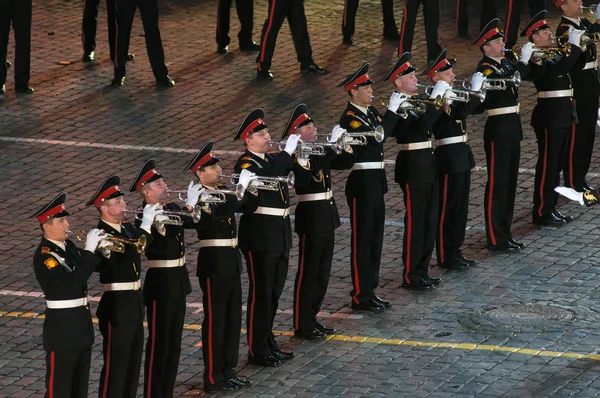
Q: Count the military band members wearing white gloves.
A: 12